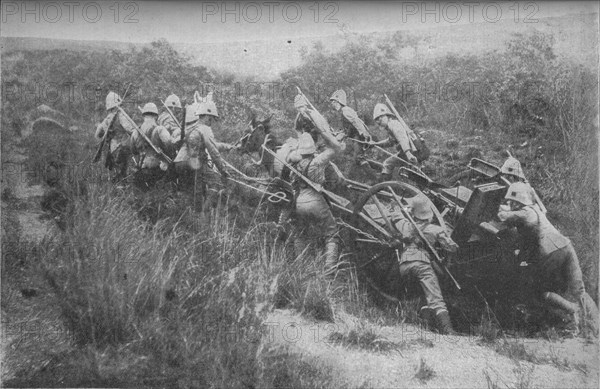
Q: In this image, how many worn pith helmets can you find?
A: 11